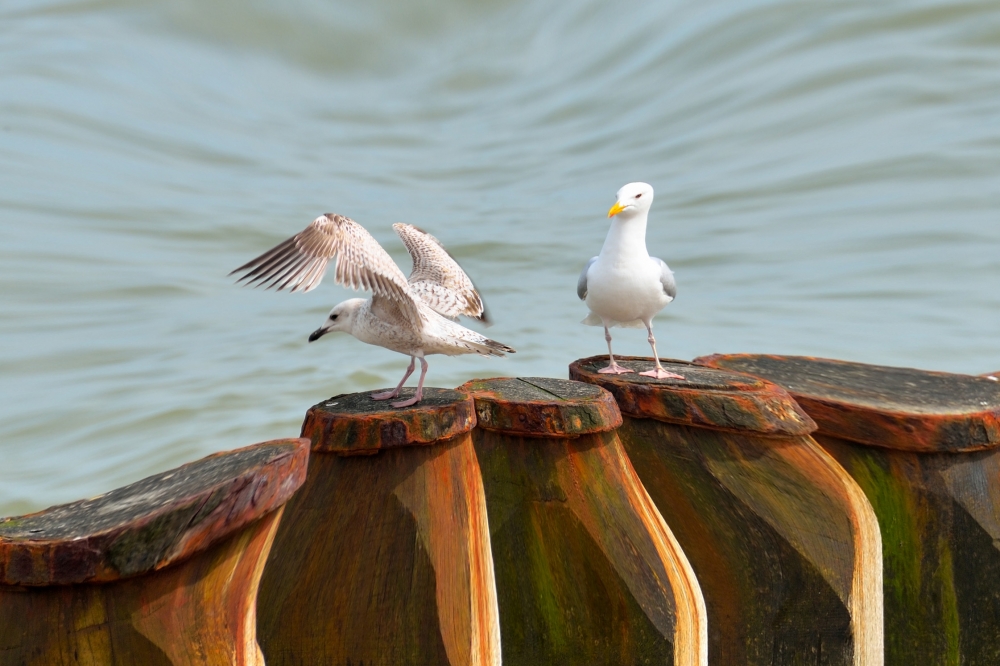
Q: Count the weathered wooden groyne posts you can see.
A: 5